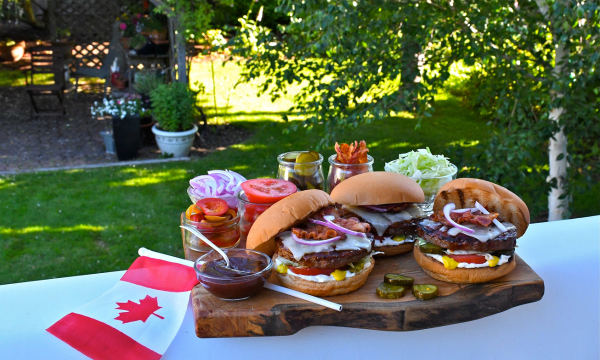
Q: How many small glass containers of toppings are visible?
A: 7